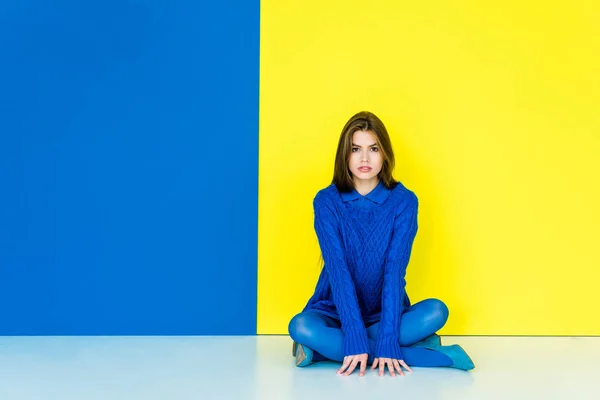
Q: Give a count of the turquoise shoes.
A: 2